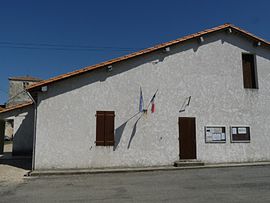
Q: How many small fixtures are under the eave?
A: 6